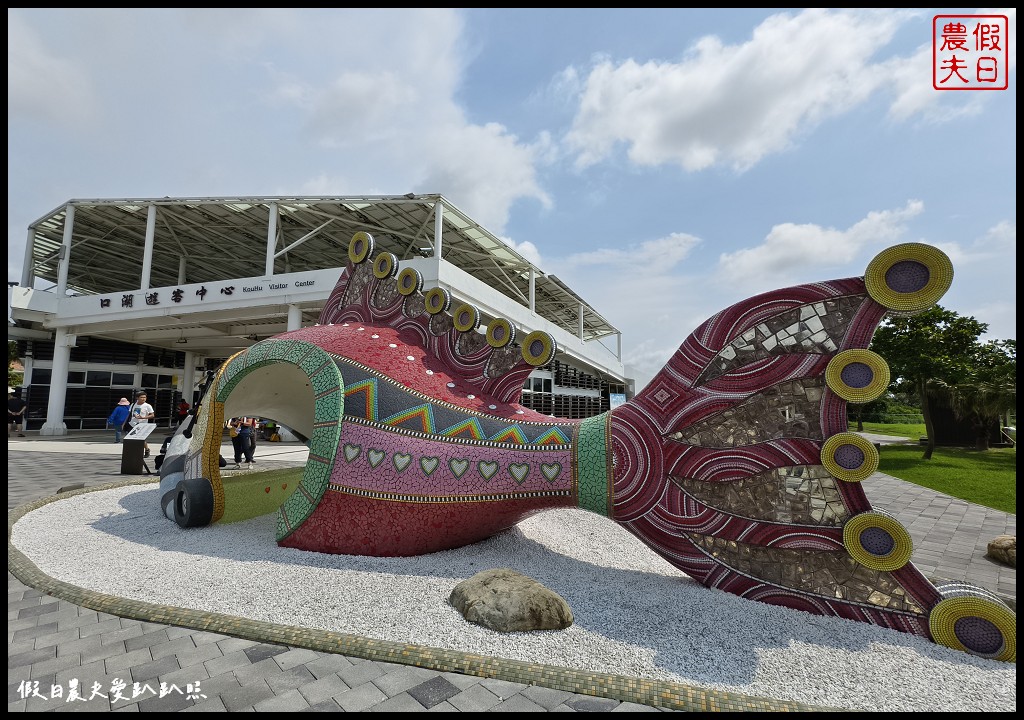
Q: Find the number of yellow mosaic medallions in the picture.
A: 12